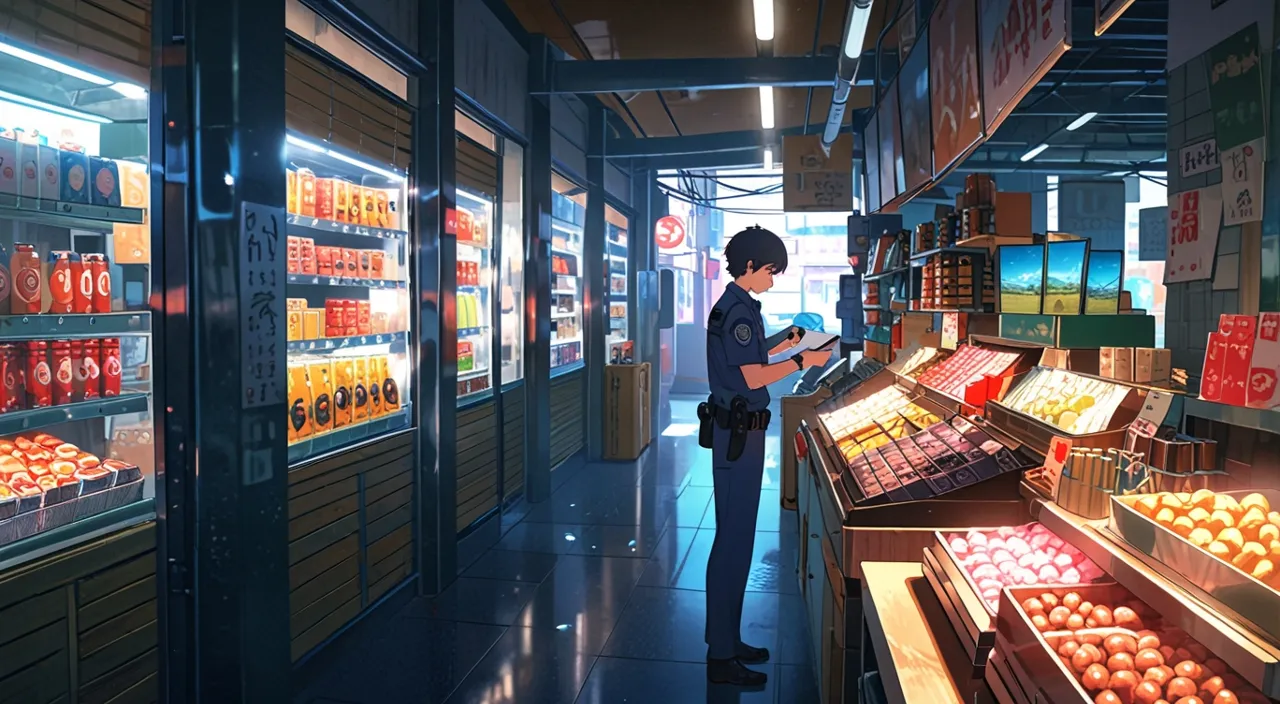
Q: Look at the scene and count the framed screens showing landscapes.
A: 3